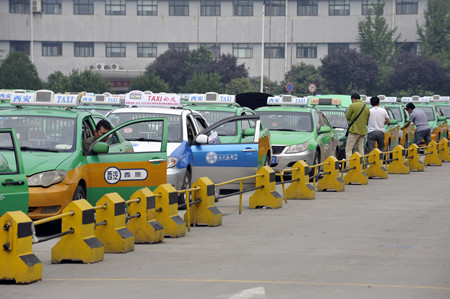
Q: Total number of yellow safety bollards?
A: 15